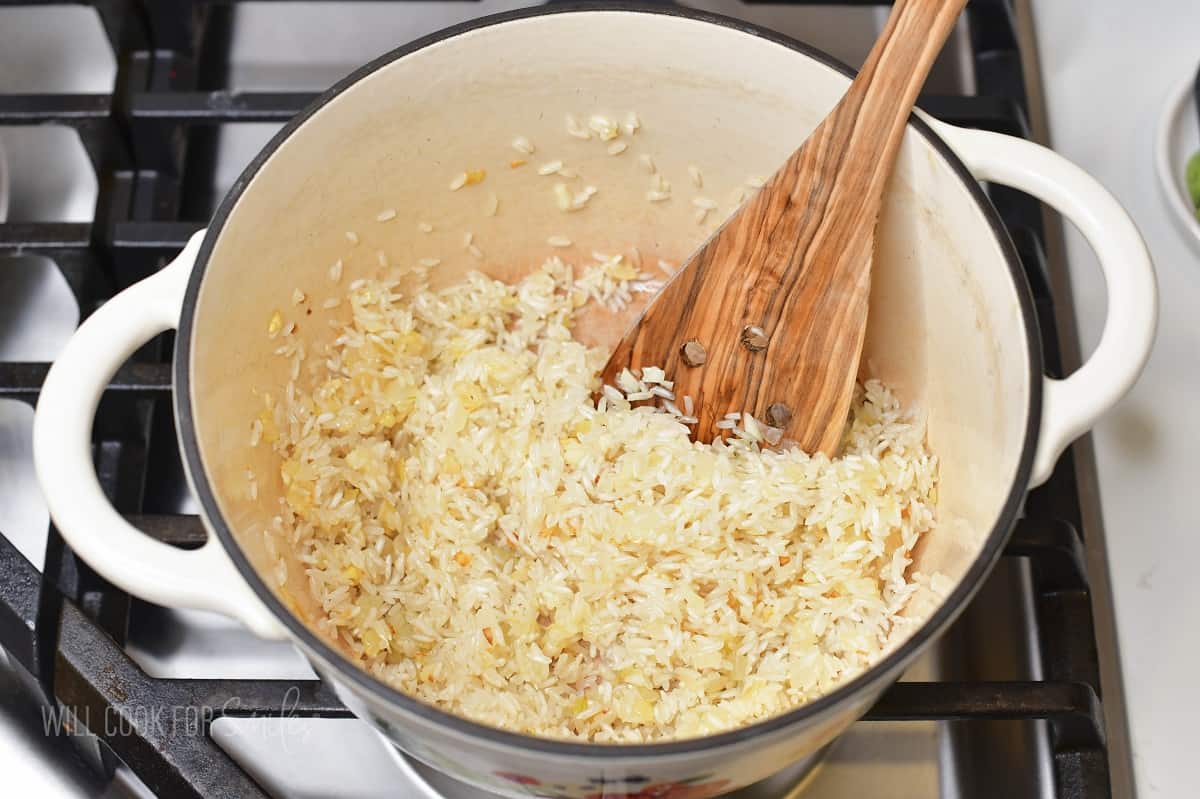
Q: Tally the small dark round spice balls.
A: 3